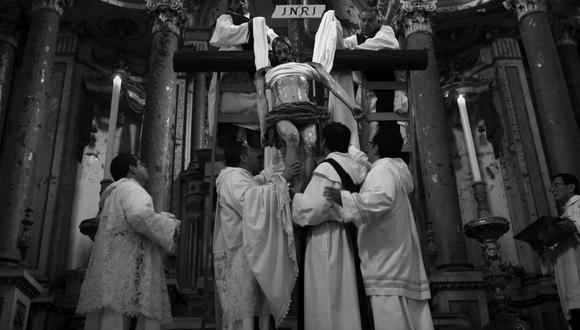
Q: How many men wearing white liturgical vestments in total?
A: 7